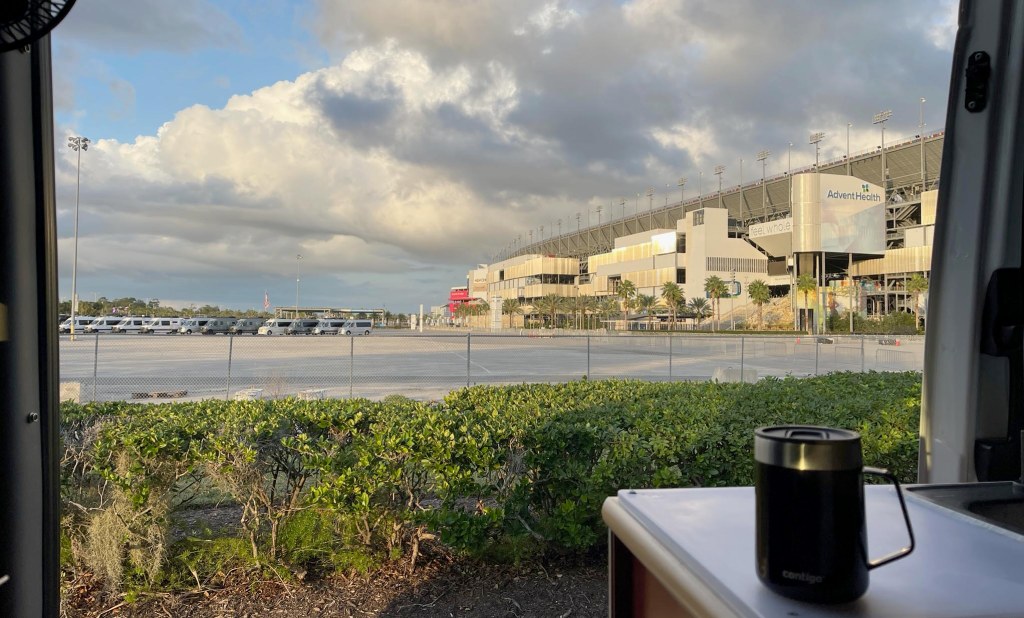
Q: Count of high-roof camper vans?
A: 11